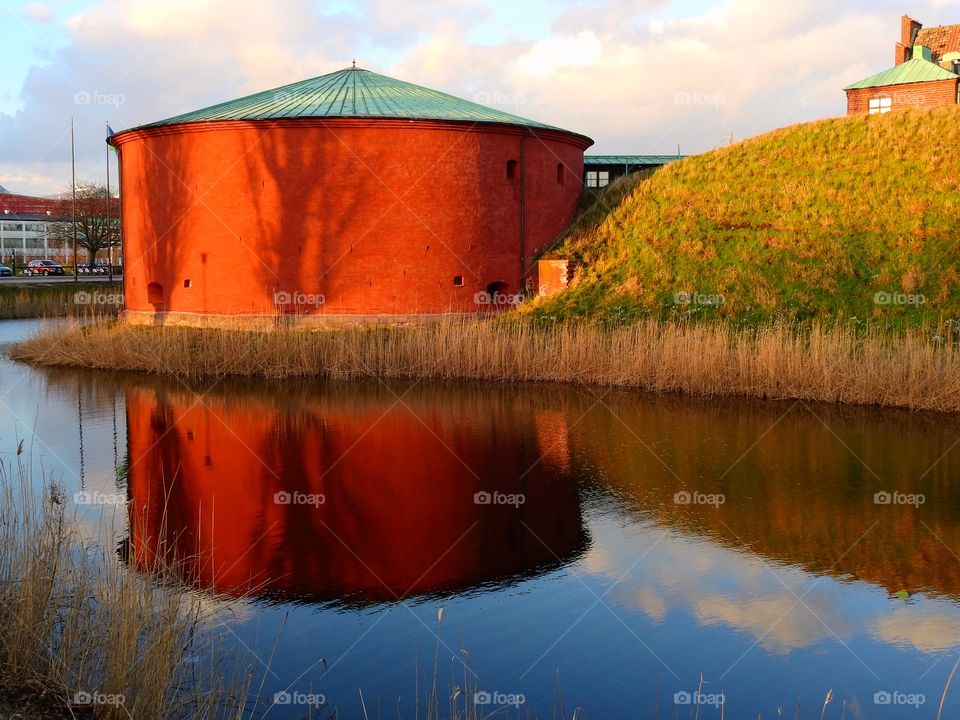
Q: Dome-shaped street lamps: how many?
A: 0